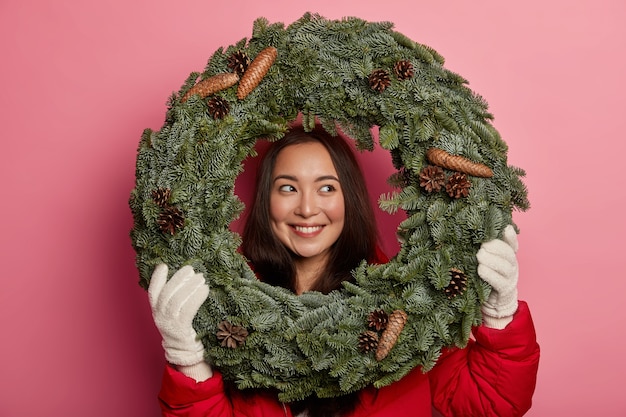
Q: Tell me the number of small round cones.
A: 12